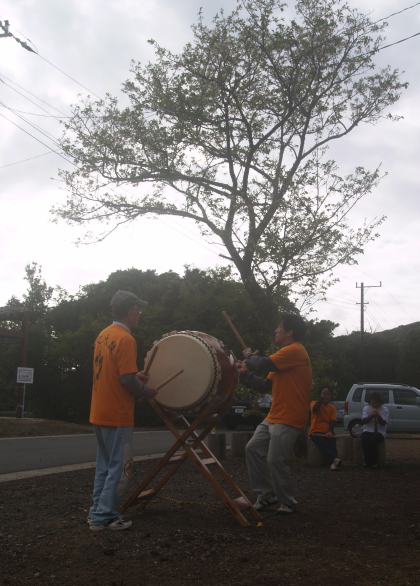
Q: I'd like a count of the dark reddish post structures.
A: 1